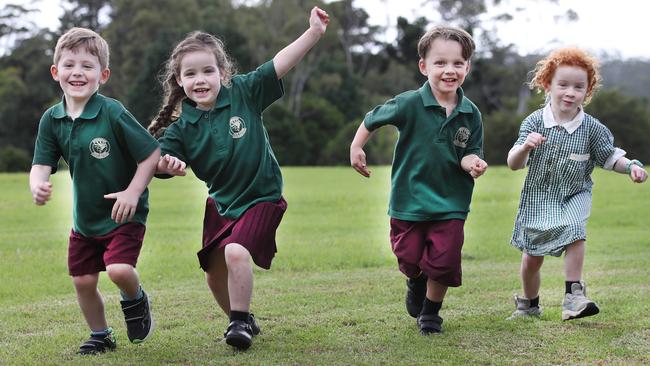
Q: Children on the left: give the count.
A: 2